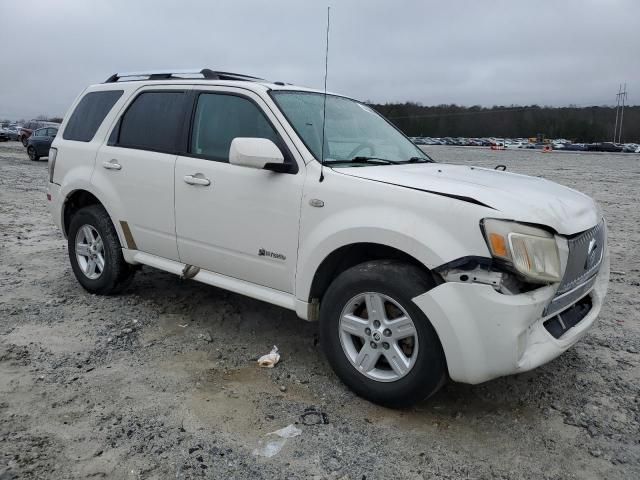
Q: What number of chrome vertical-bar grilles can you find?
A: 1